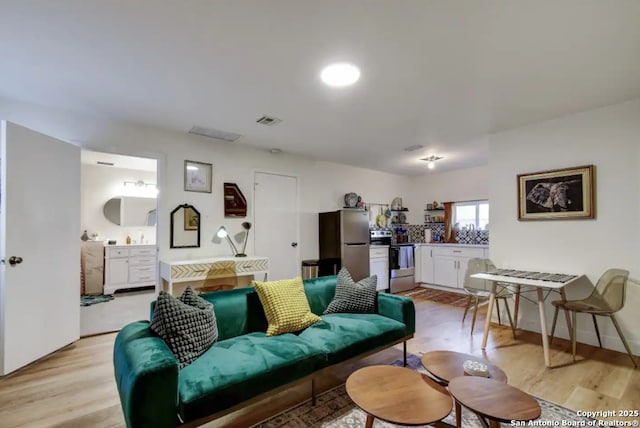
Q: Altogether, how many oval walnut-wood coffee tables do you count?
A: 3